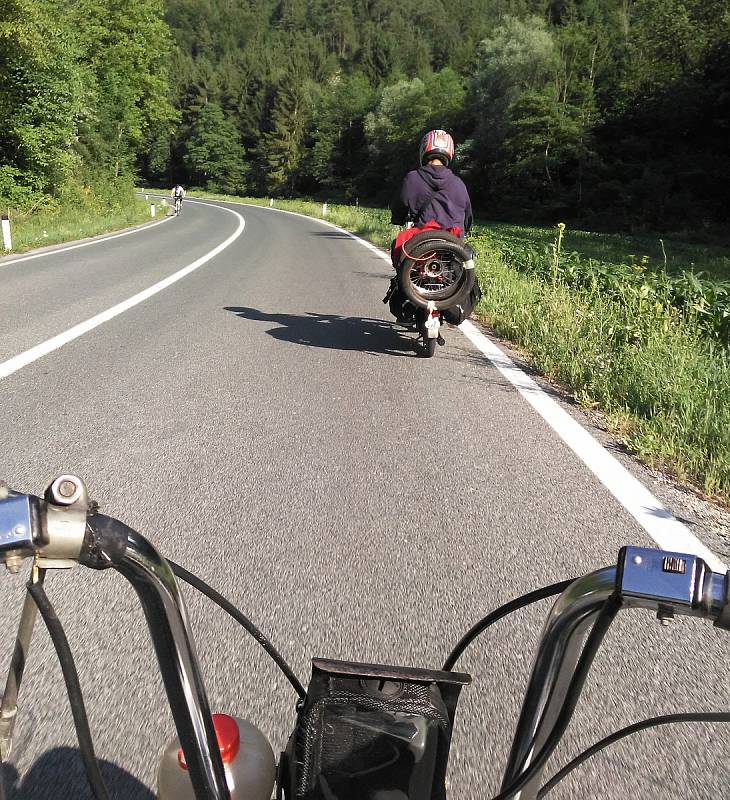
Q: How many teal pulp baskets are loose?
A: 0